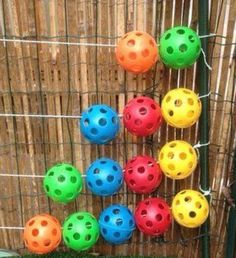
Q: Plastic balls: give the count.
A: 14